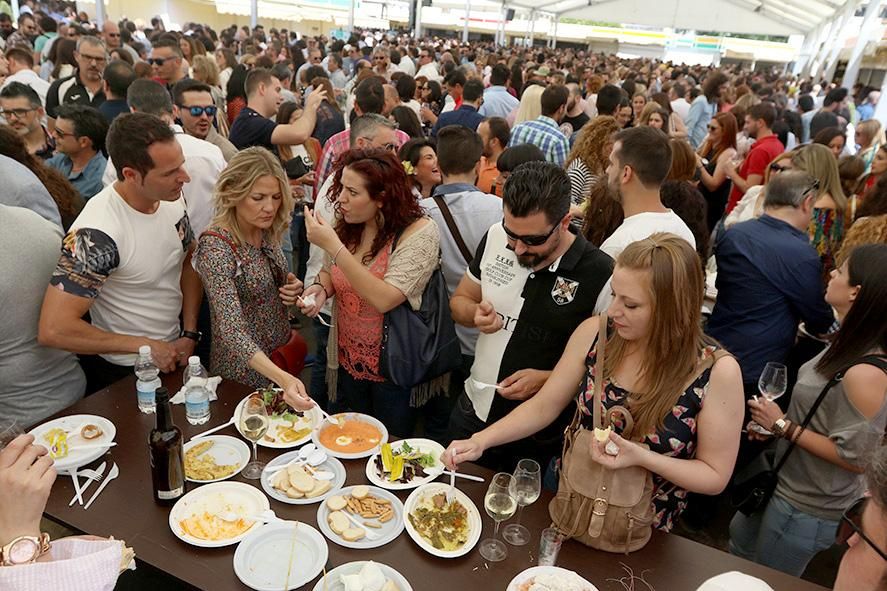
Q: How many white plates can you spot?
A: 13